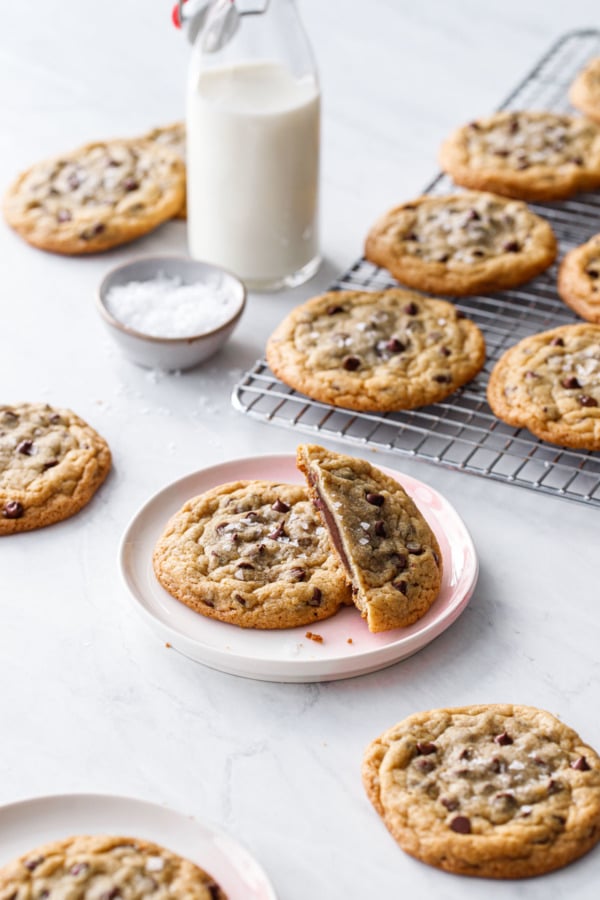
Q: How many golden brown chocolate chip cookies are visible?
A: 13